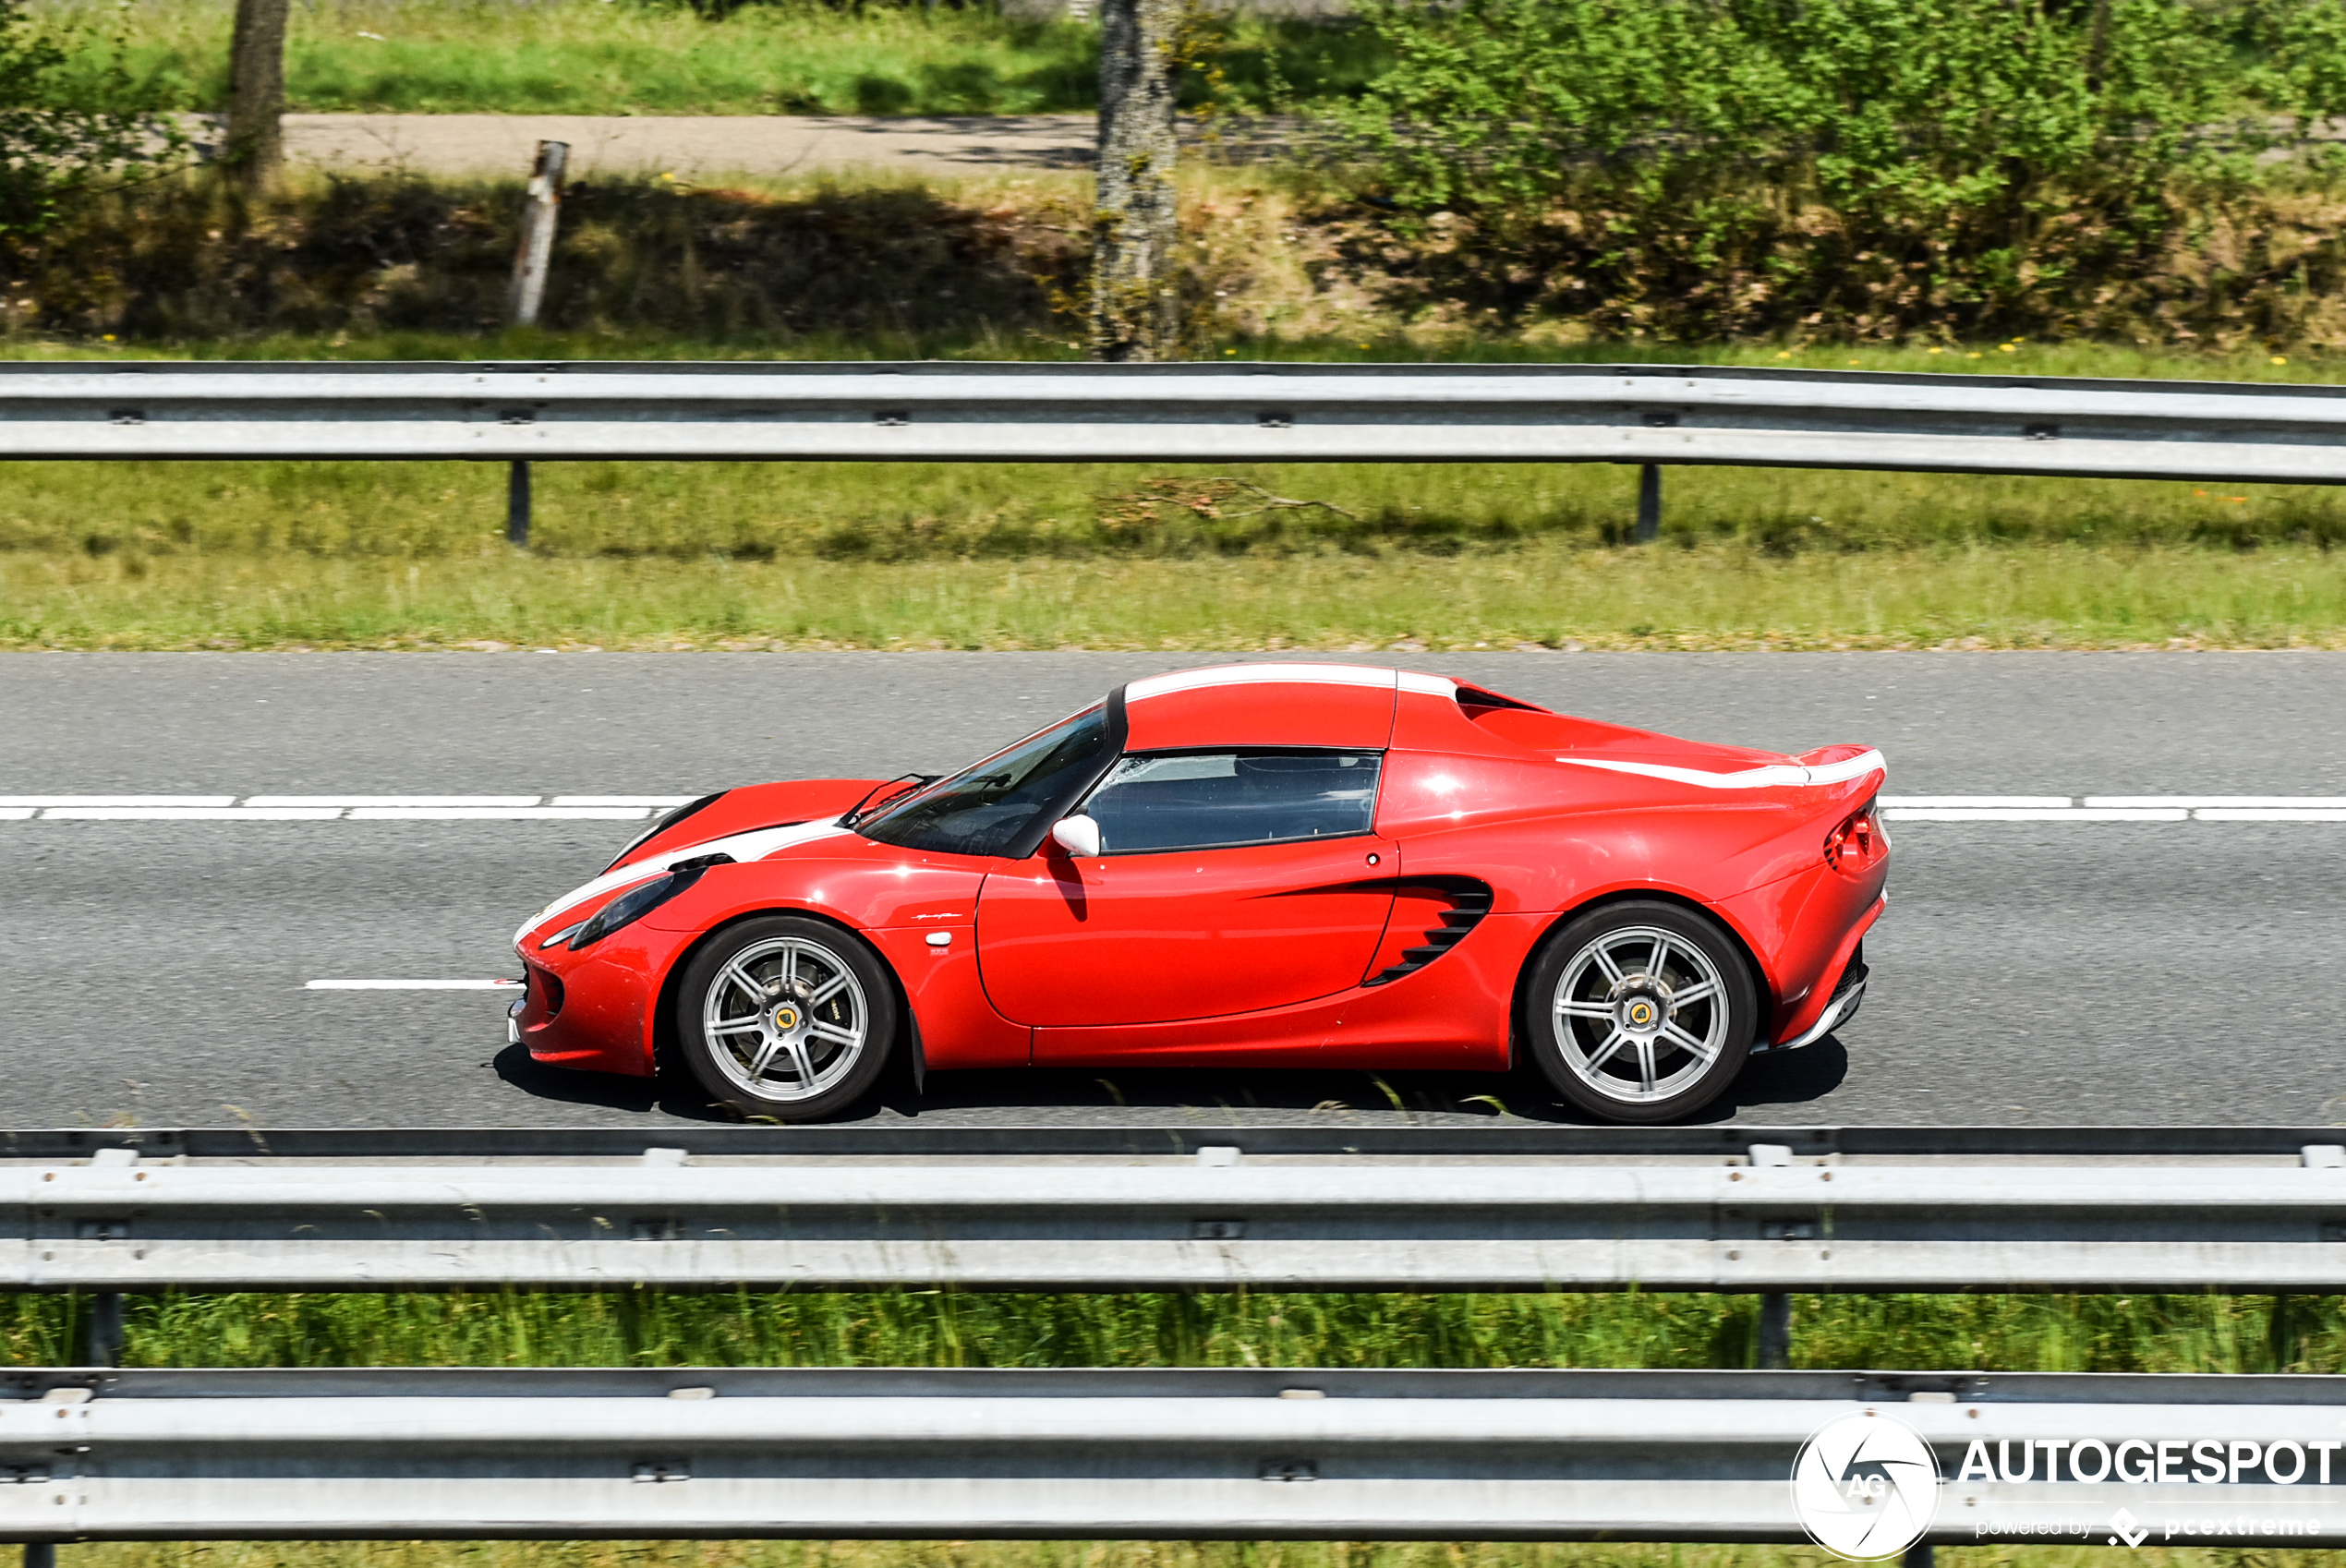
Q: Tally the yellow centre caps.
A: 2